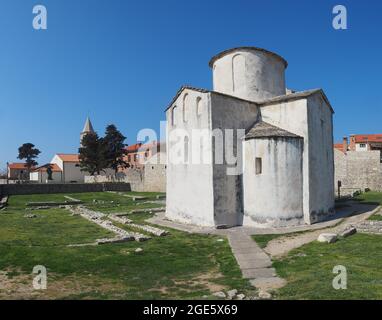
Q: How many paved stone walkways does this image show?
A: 1